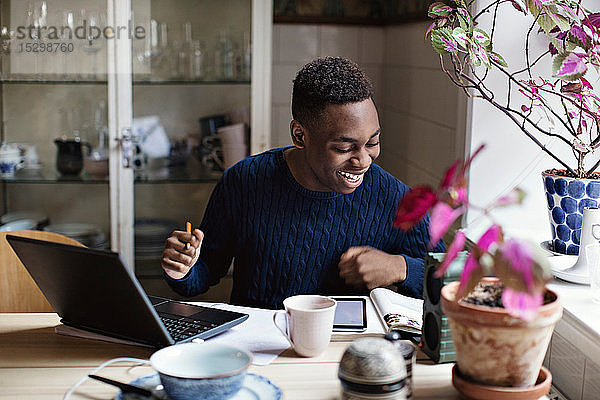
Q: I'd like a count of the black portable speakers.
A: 1